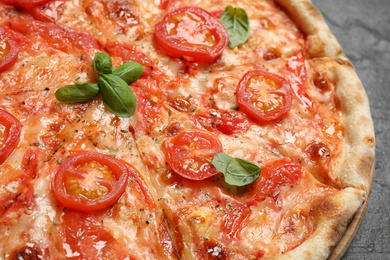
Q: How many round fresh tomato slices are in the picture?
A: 6